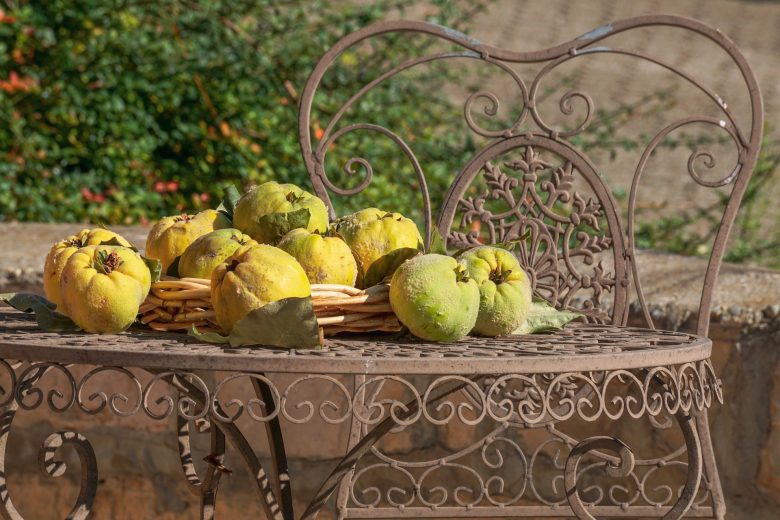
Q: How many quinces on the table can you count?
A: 10